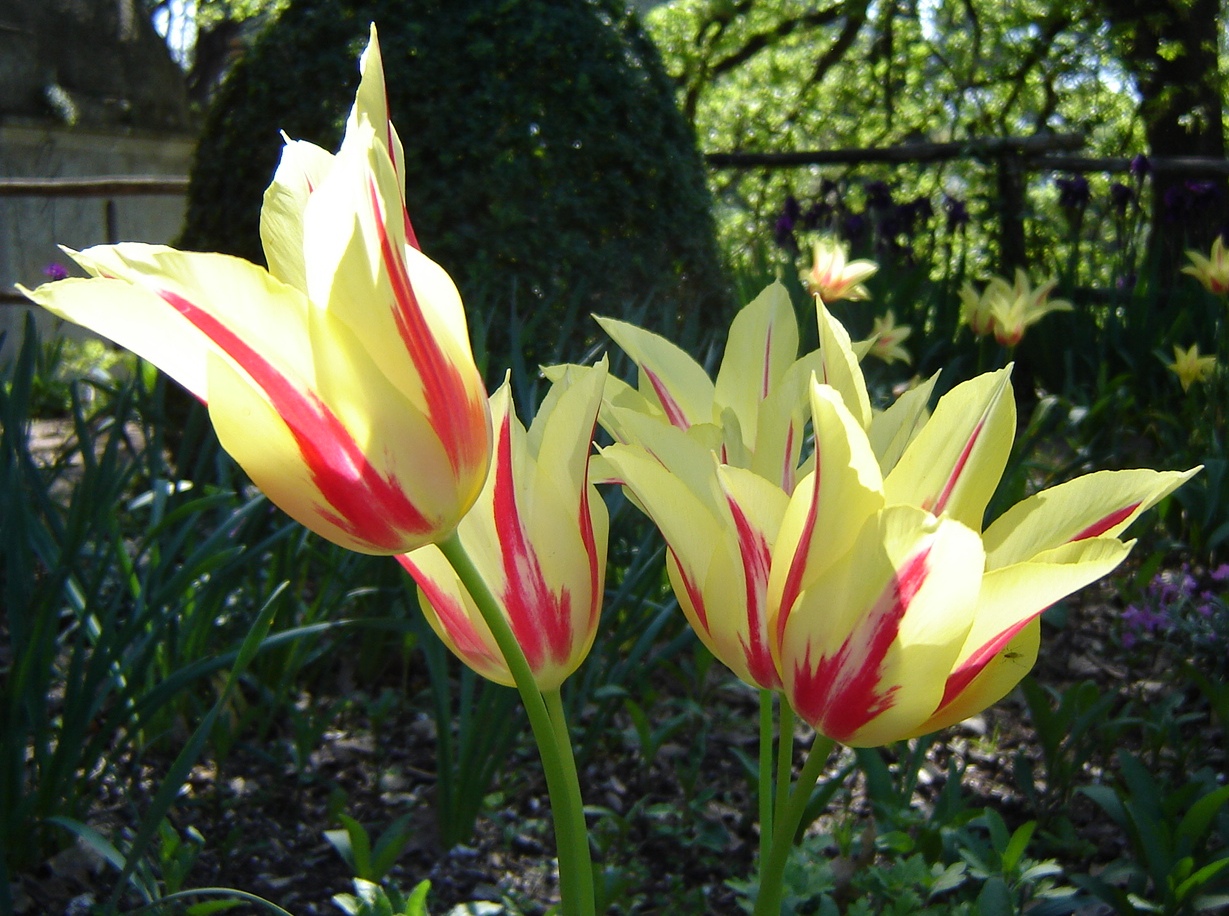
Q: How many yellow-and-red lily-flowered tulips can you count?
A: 11